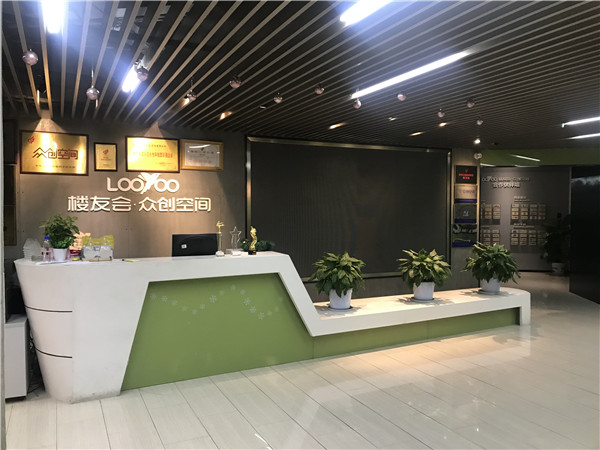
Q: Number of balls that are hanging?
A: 12